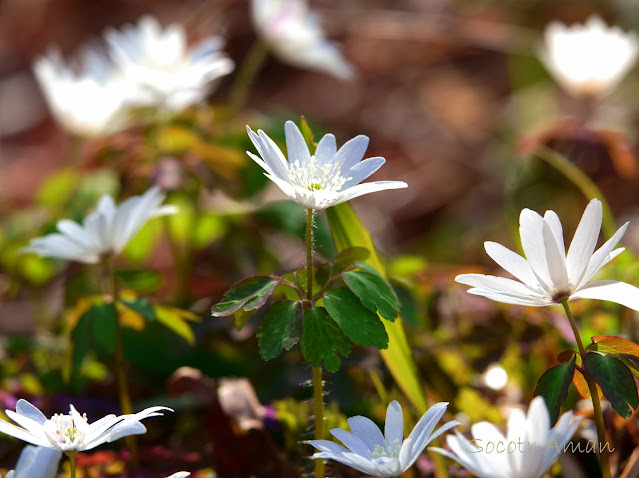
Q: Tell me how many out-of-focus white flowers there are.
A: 5